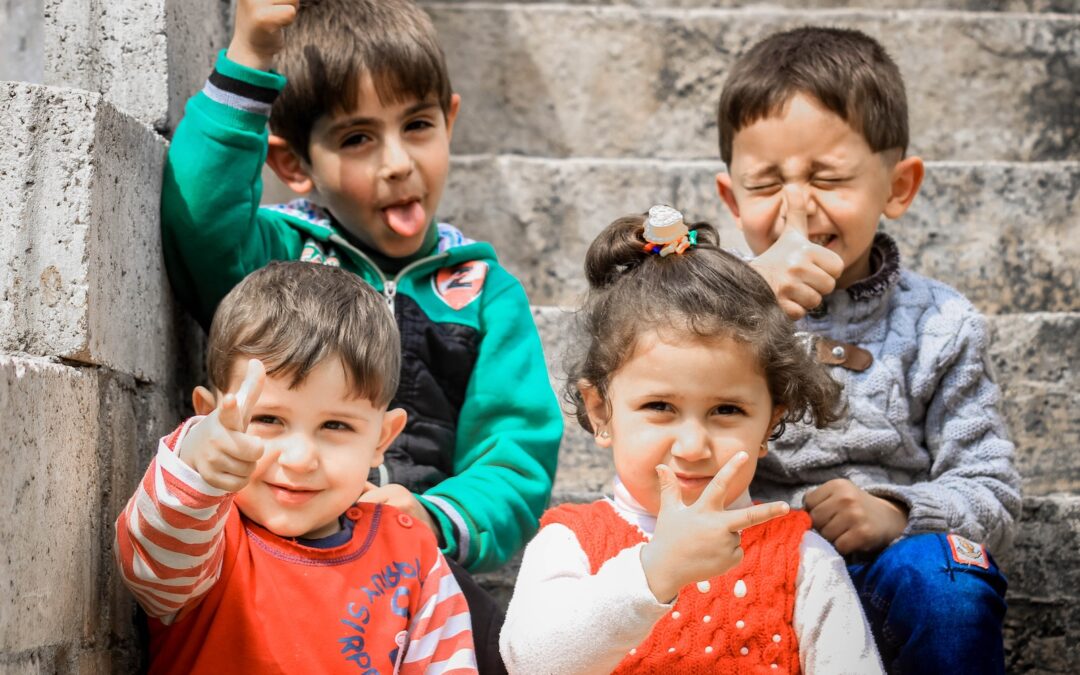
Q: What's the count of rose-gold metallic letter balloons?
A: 0